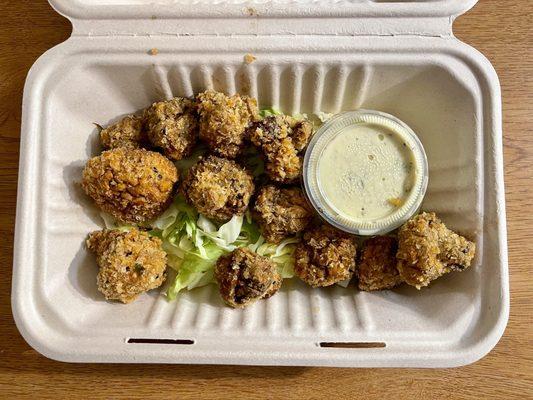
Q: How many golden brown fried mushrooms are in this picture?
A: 12